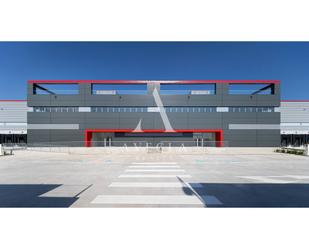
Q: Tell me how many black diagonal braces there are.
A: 2